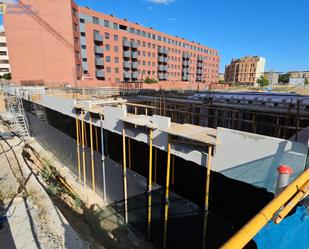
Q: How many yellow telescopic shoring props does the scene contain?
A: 7